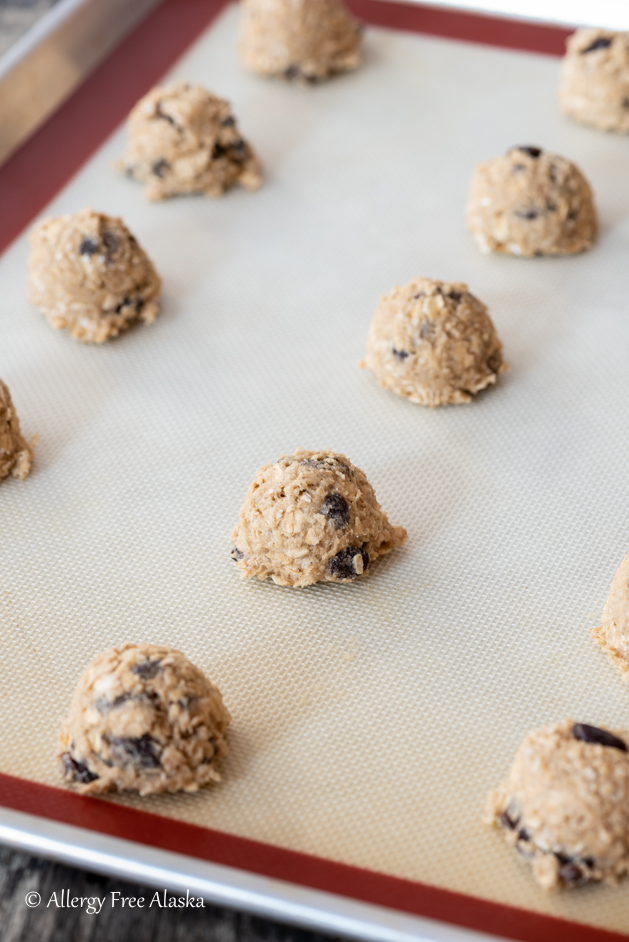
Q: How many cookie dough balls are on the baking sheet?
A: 11